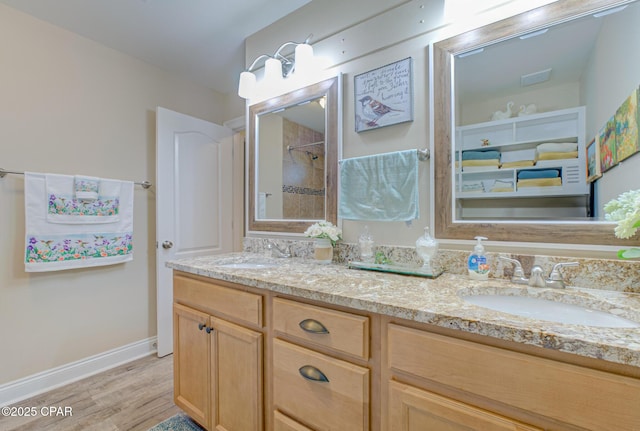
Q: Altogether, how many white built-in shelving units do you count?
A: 1